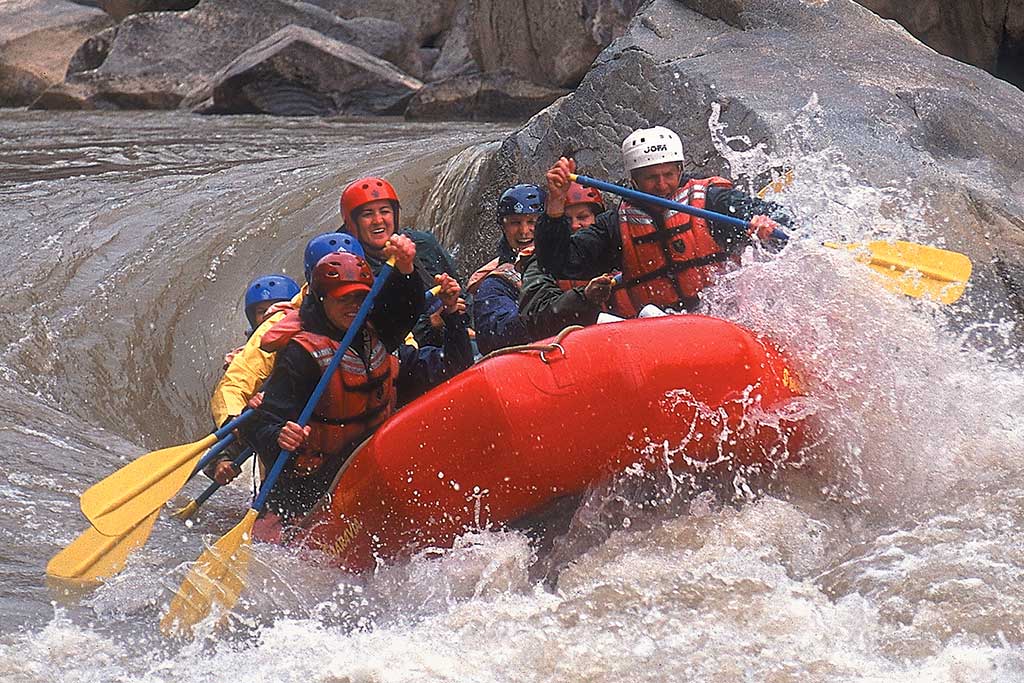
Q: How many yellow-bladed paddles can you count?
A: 6